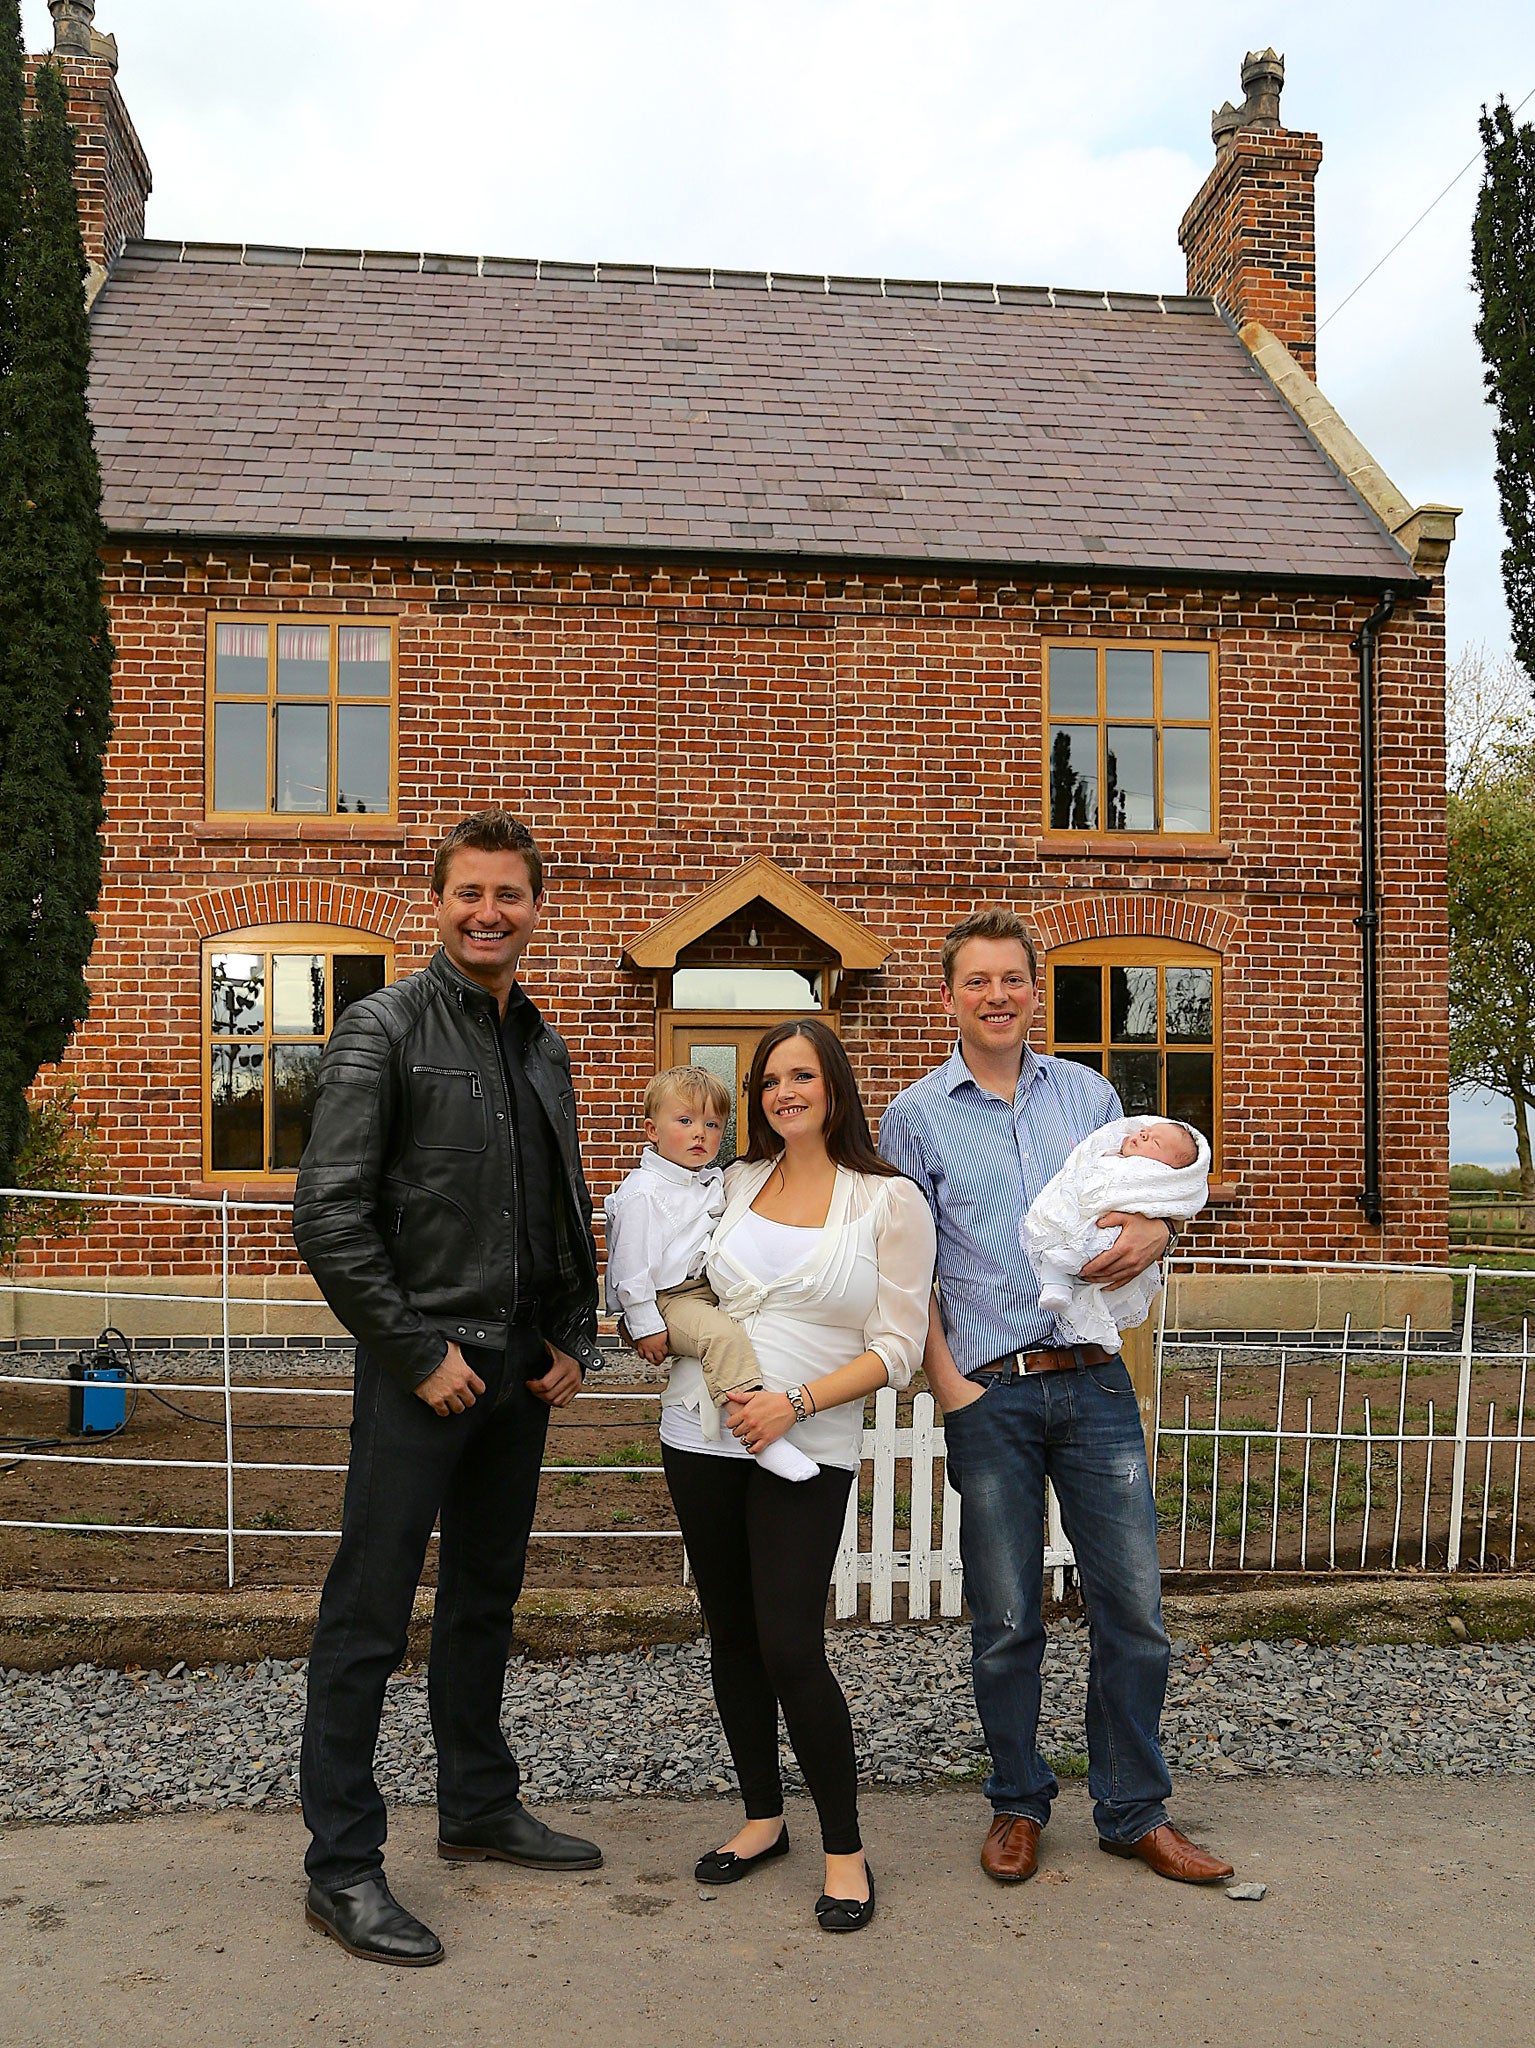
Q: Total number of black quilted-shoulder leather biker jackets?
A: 1